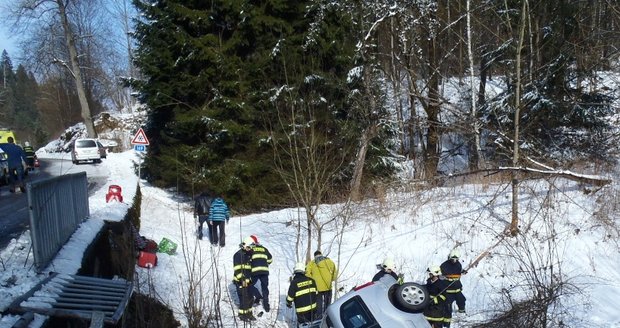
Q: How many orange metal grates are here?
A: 0